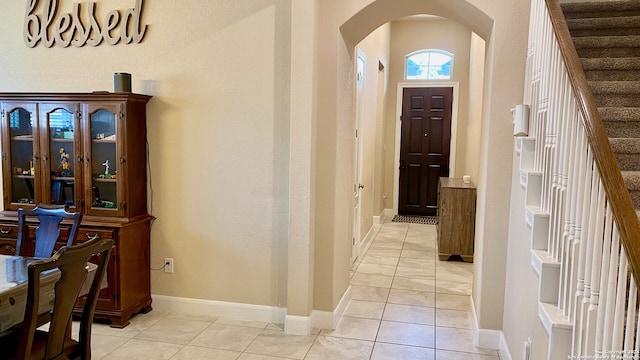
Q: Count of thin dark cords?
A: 1